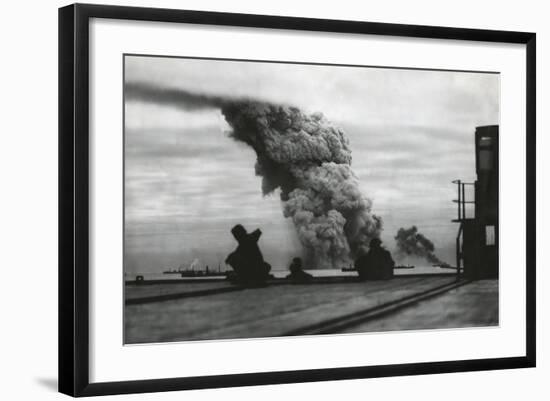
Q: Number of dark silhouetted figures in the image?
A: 3